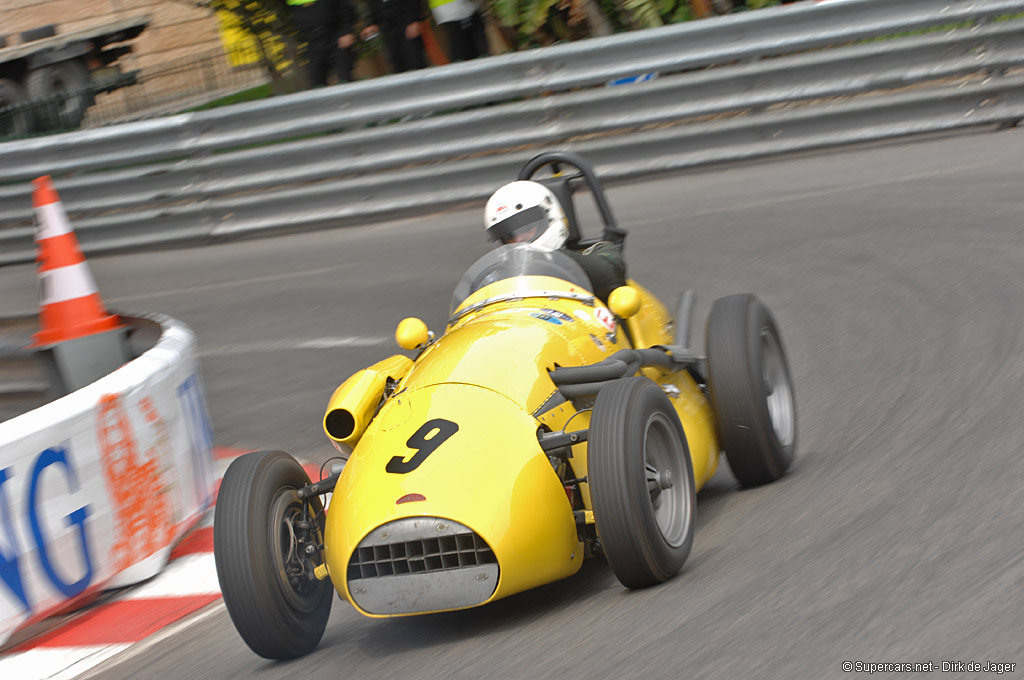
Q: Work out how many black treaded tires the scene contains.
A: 3